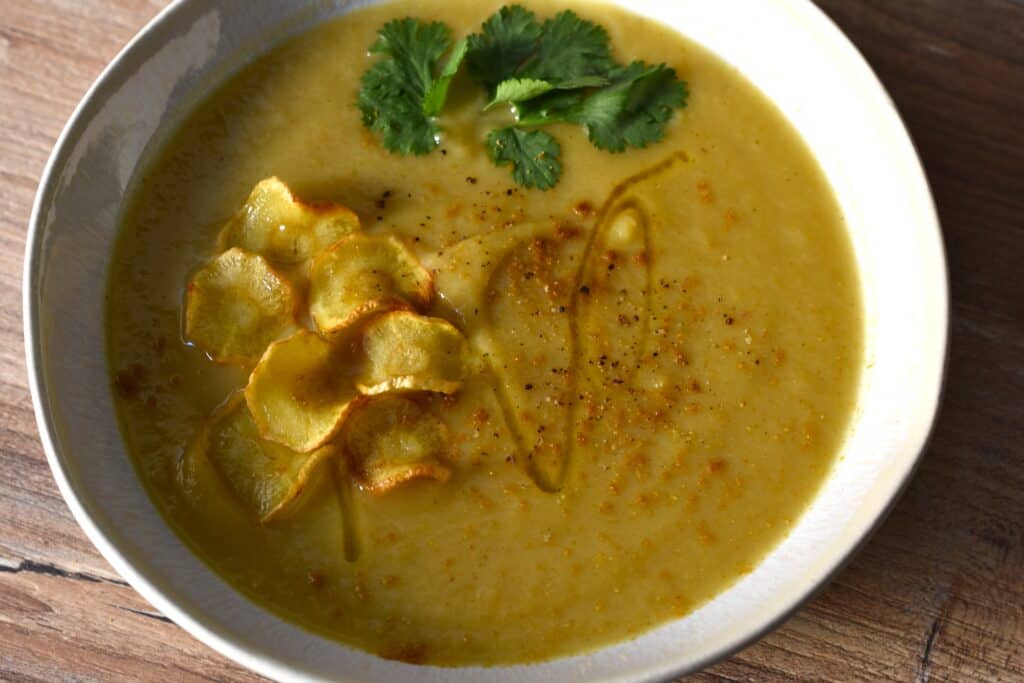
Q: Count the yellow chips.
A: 7